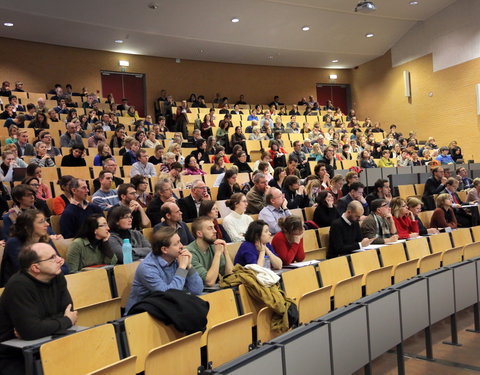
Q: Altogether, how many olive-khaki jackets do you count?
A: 1